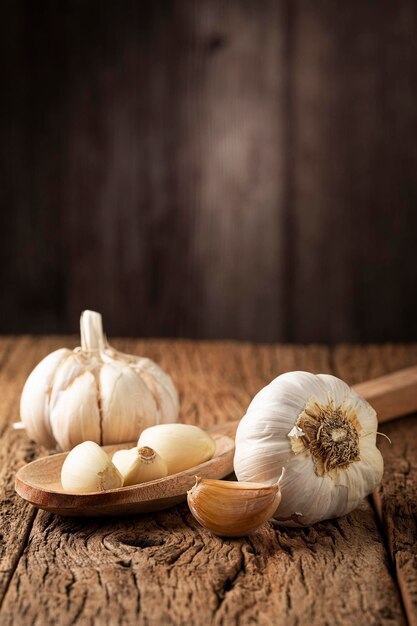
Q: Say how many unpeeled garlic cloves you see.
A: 1